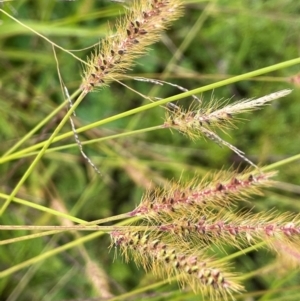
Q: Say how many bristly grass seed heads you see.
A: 5